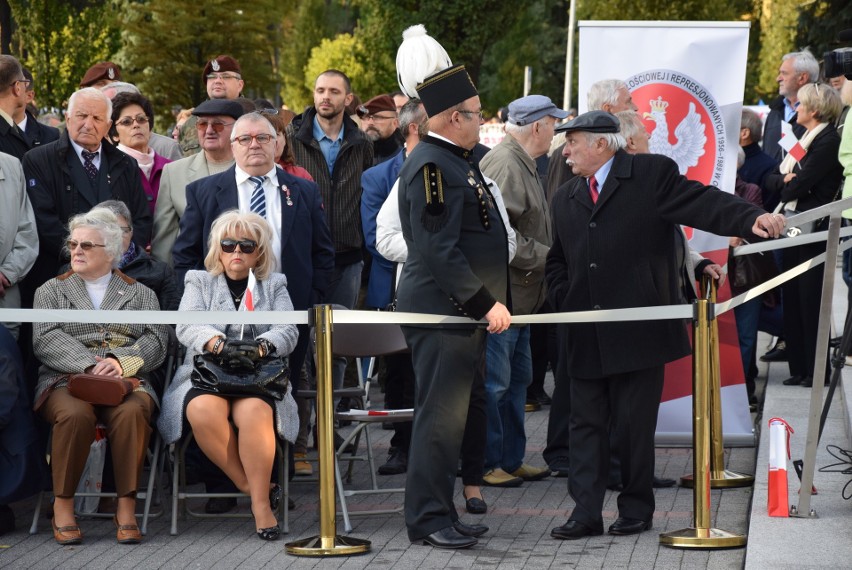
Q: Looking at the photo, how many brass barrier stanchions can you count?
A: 3